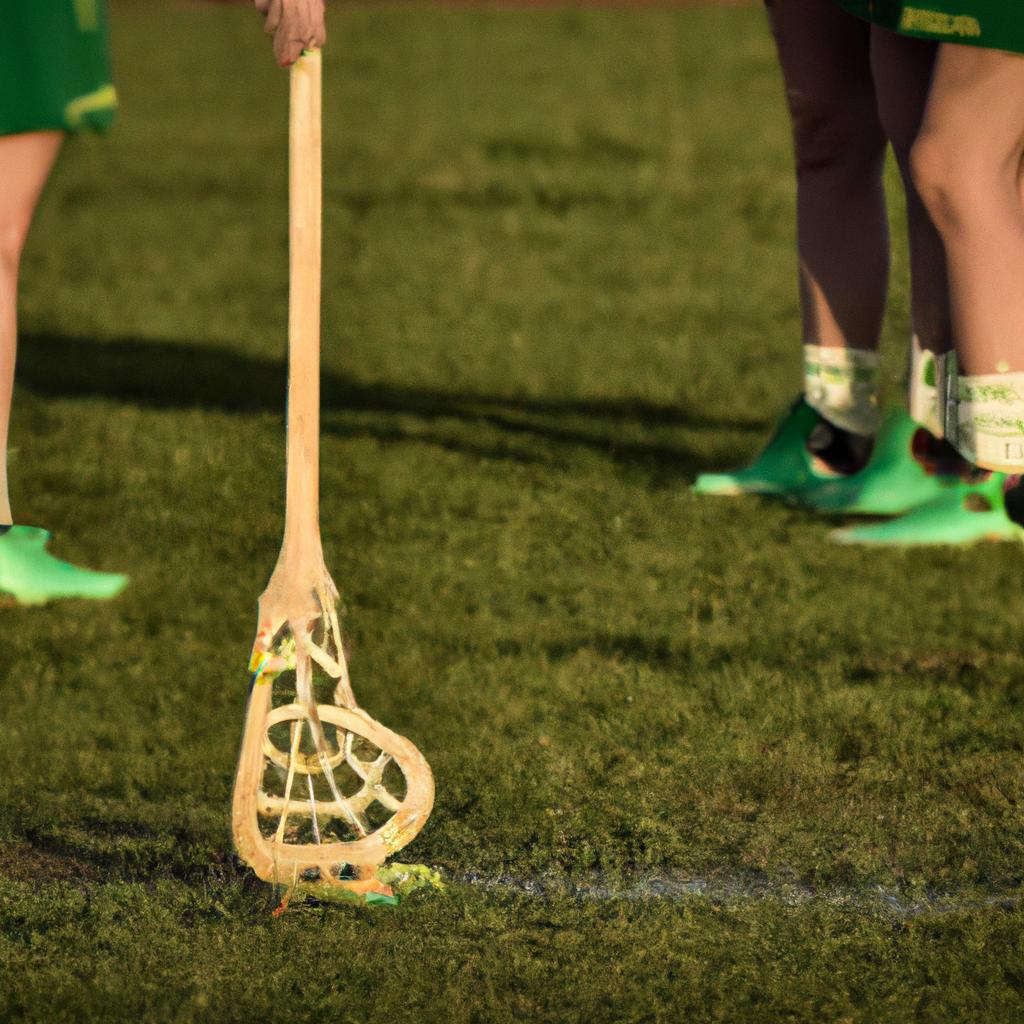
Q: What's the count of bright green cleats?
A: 4